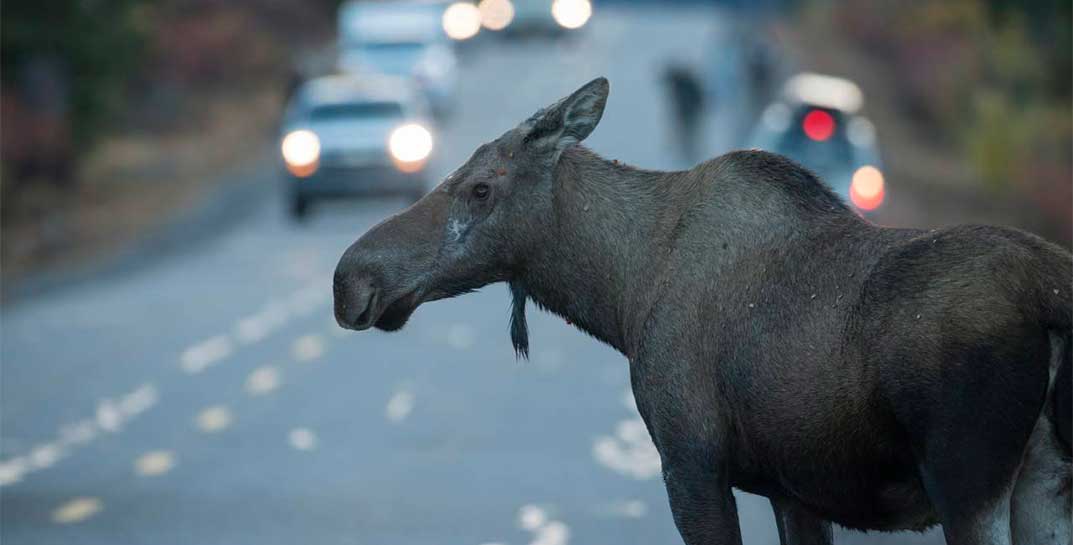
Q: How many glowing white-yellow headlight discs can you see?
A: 5